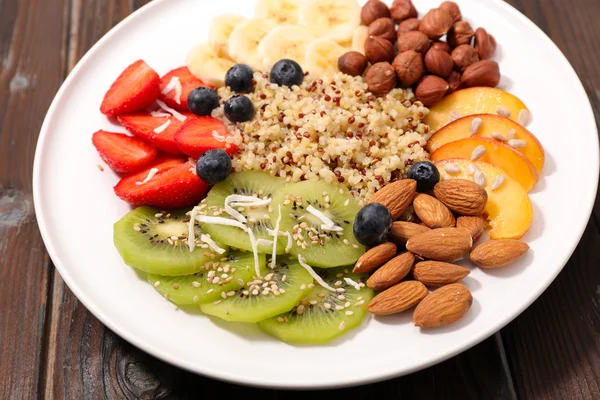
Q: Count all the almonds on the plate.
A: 12